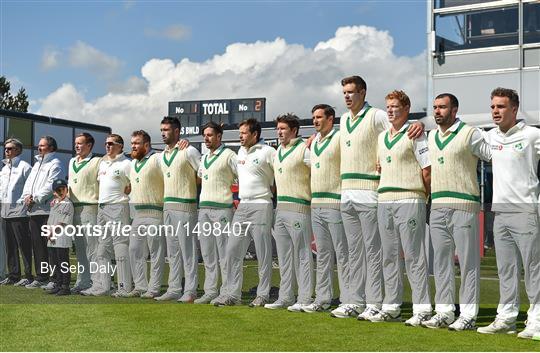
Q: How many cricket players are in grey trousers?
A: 12